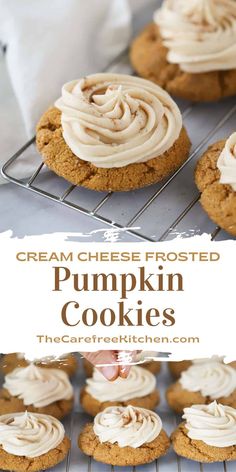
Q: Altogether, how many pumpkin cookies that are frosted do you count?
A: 9